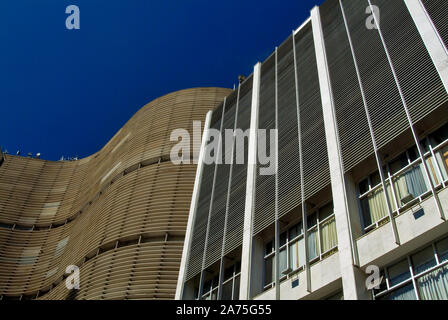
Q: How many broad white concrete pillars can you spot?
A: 4